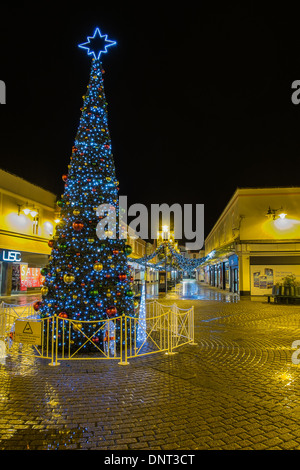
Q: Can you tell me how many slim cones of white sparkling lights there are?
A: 1